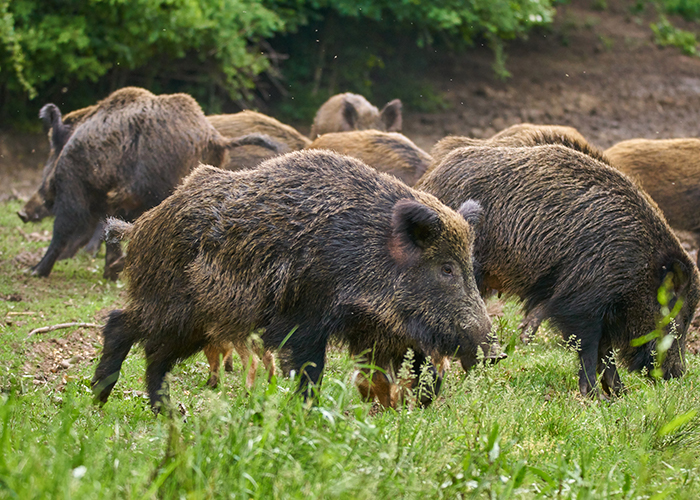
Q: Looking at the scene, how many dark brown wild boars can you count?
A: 3